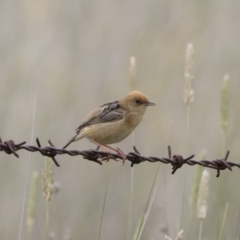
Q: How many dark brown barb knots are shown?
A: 6